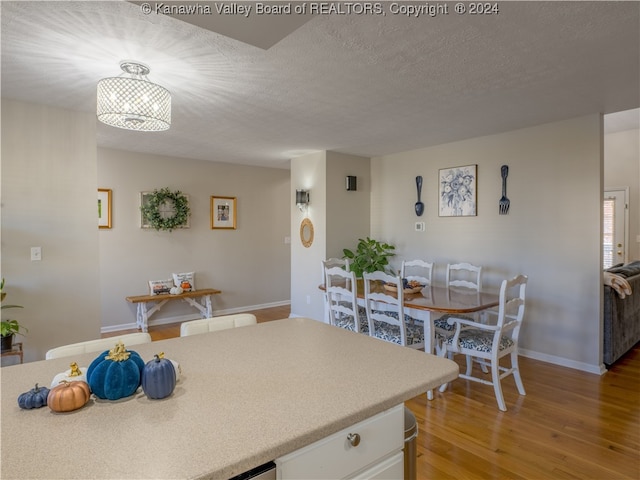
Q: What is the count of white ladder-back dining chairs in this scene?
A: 6